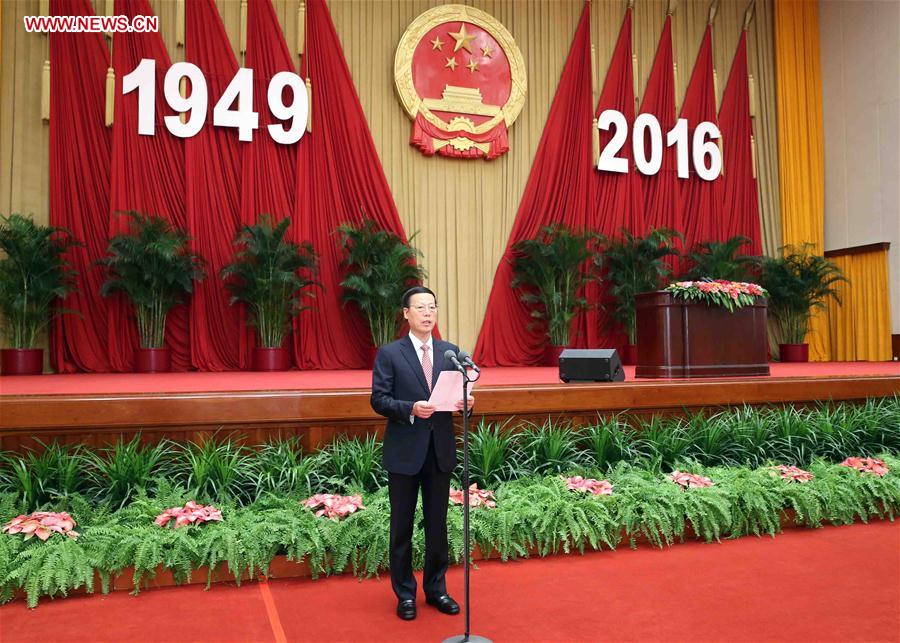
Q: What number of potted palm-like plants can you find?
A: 8